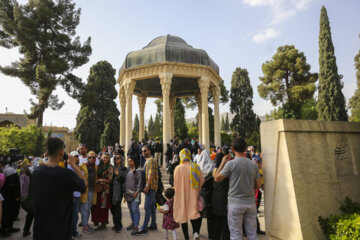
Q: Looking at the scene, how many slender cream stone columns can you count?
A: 8